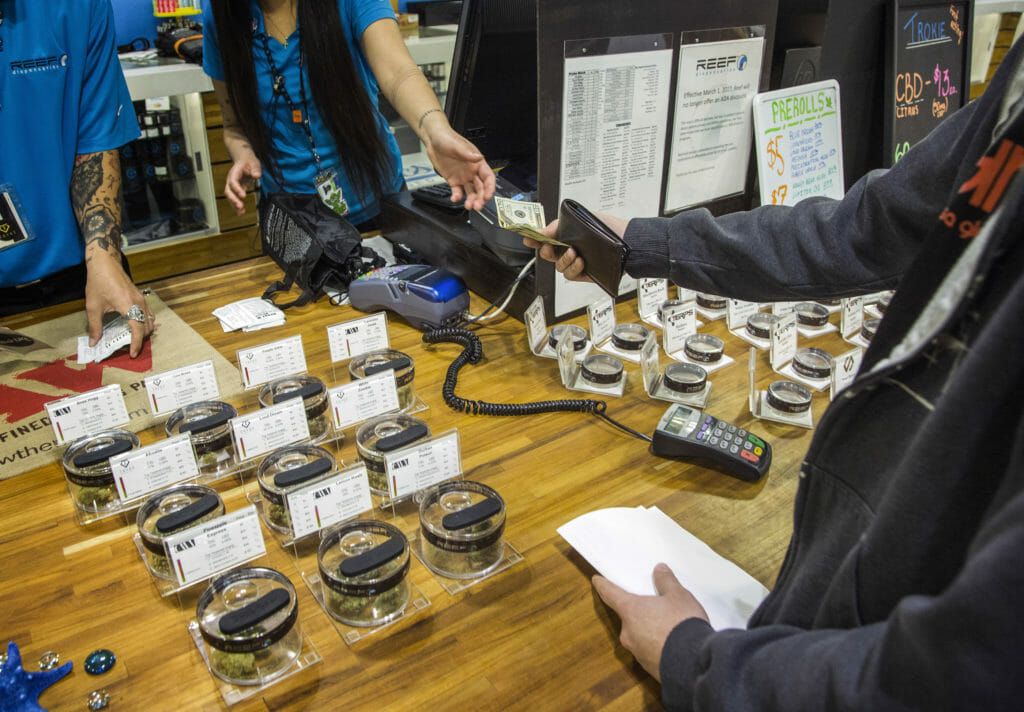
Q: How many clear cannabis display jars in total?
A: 10